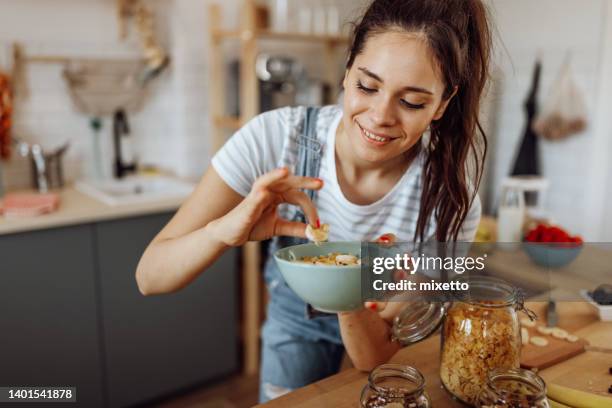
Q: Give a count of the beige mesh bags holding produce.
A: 1